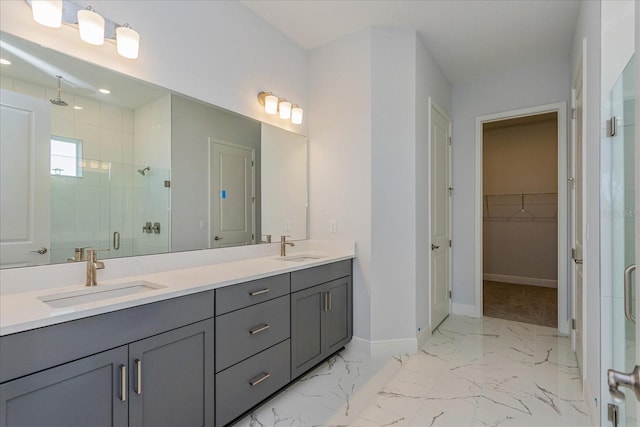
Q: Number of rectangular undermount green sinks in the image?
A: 0